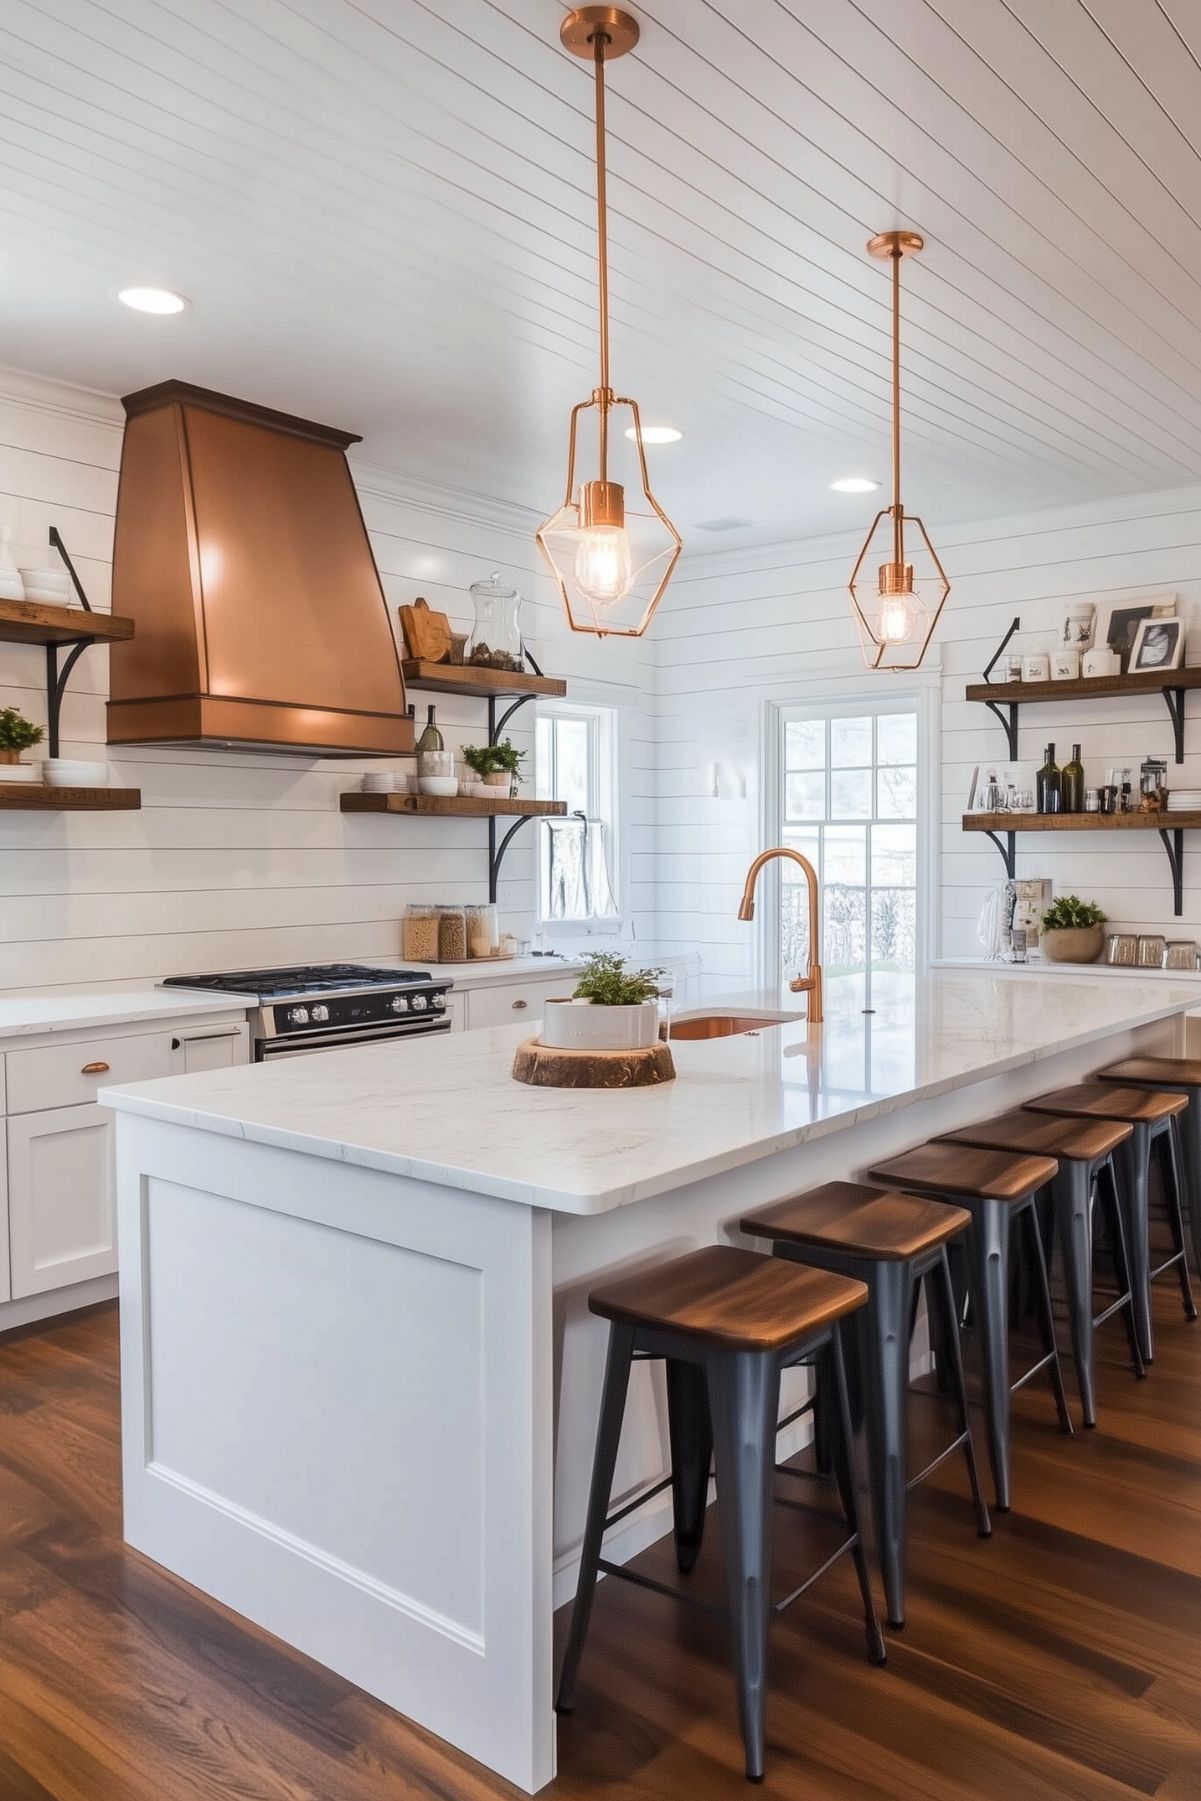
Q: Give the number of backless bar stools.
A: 6